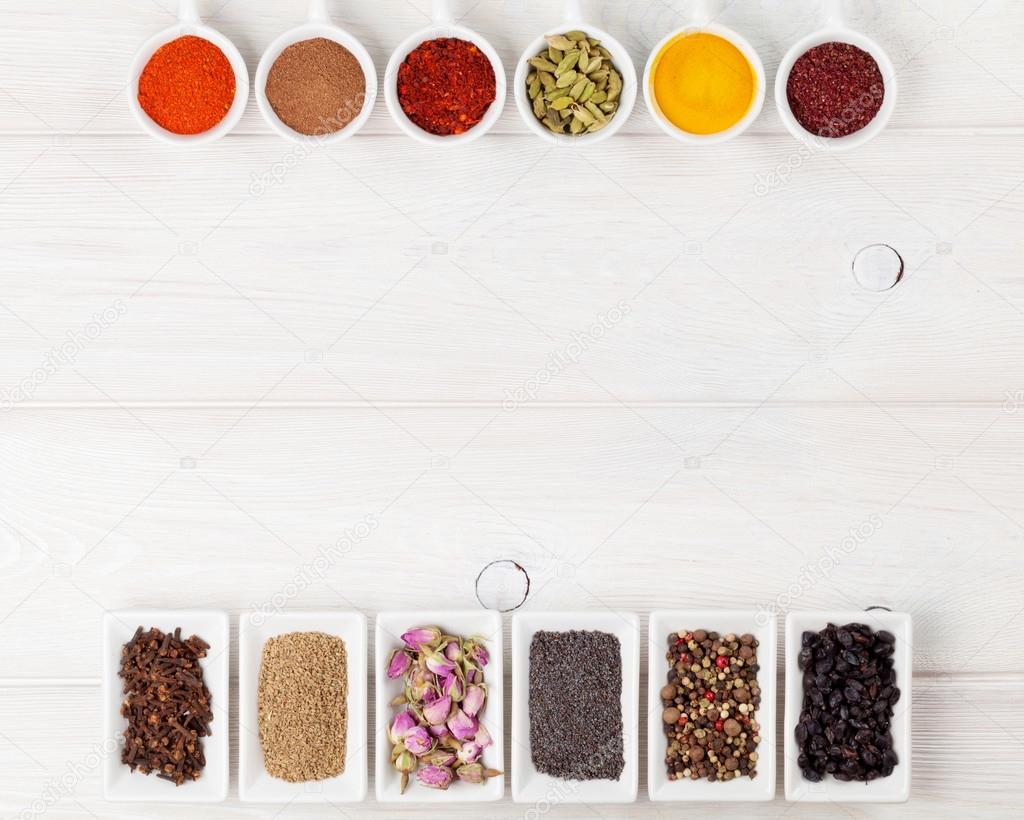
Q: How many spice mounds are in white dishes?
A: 12